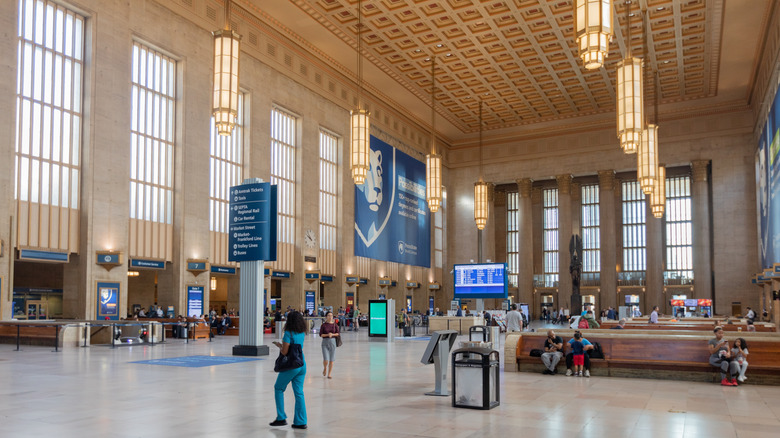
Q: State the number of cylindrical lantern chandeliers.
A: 8